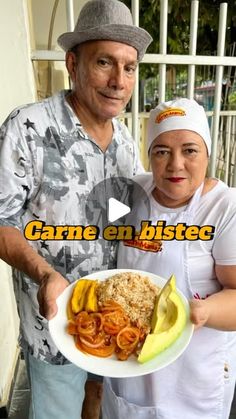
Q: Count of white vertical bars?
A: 5